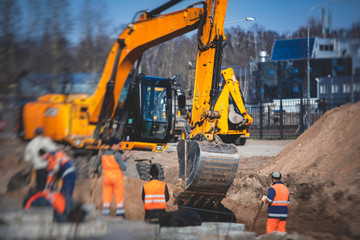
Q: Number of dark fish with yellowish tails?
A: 0